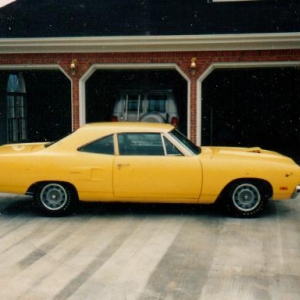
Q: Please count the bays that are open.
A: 3